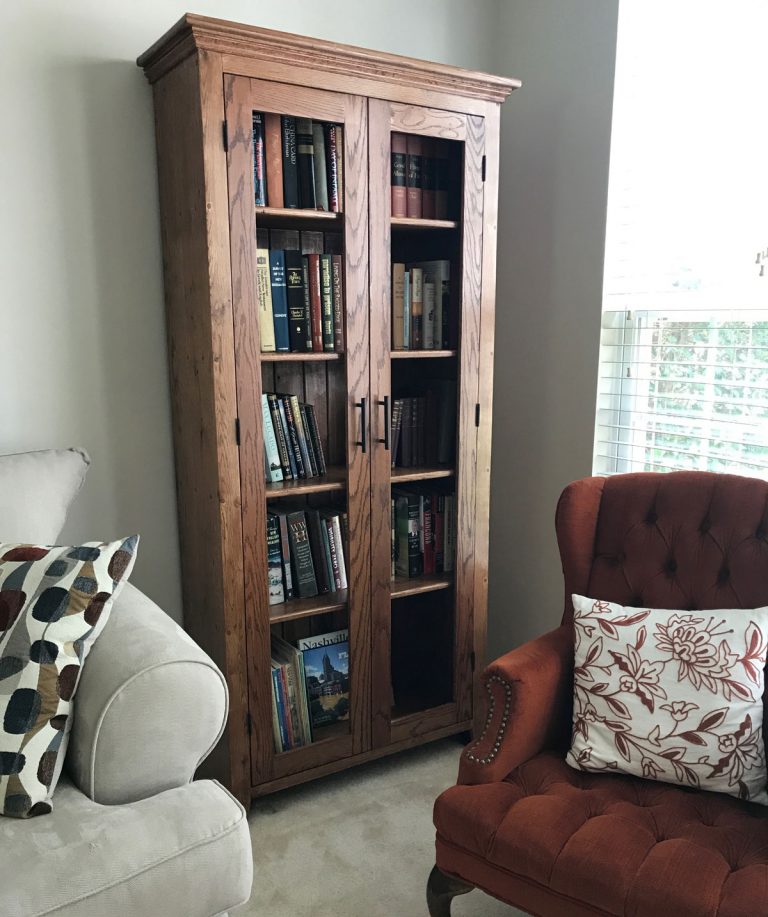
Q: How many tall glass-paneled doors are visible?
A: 2